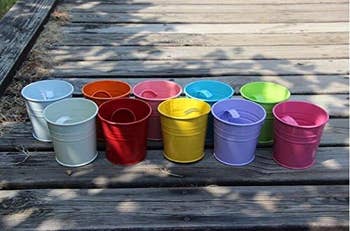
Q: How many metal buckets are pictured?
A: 10